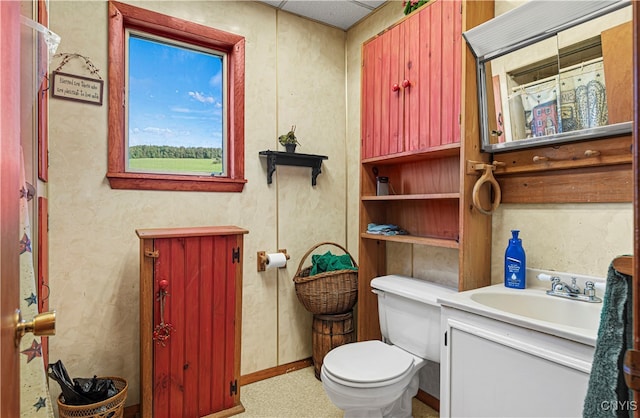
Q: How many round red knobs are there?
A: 3